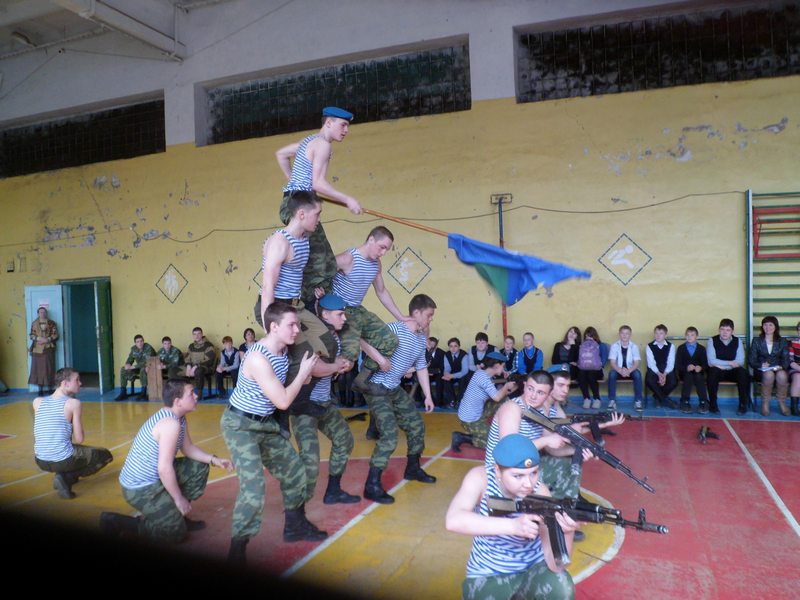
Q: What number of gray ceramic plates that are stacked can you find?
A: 0